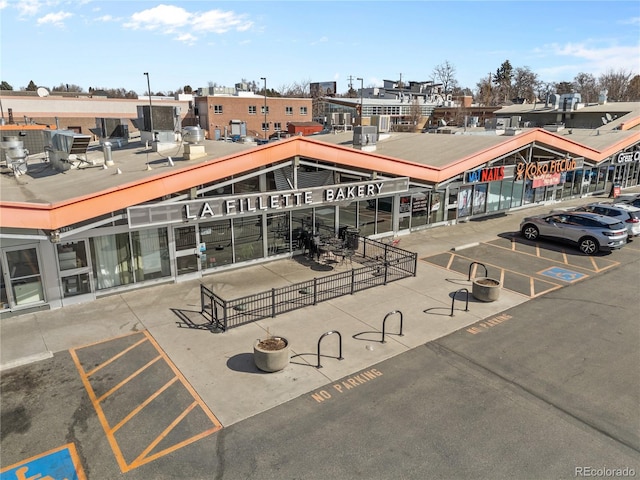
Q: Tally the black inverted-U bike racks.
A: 4